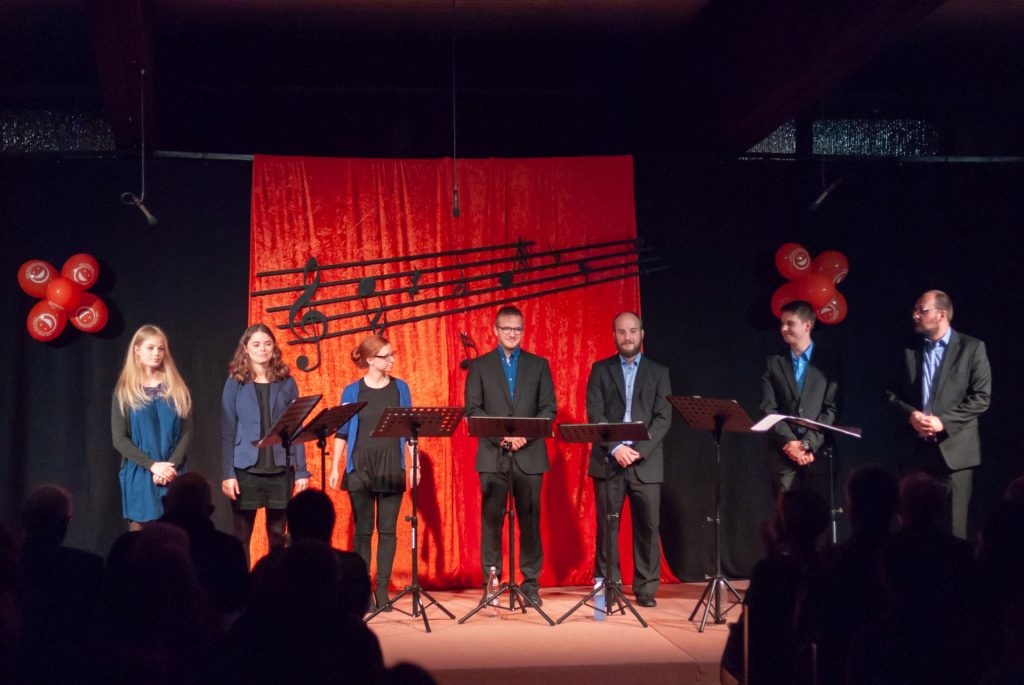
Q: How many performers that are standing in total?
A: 7